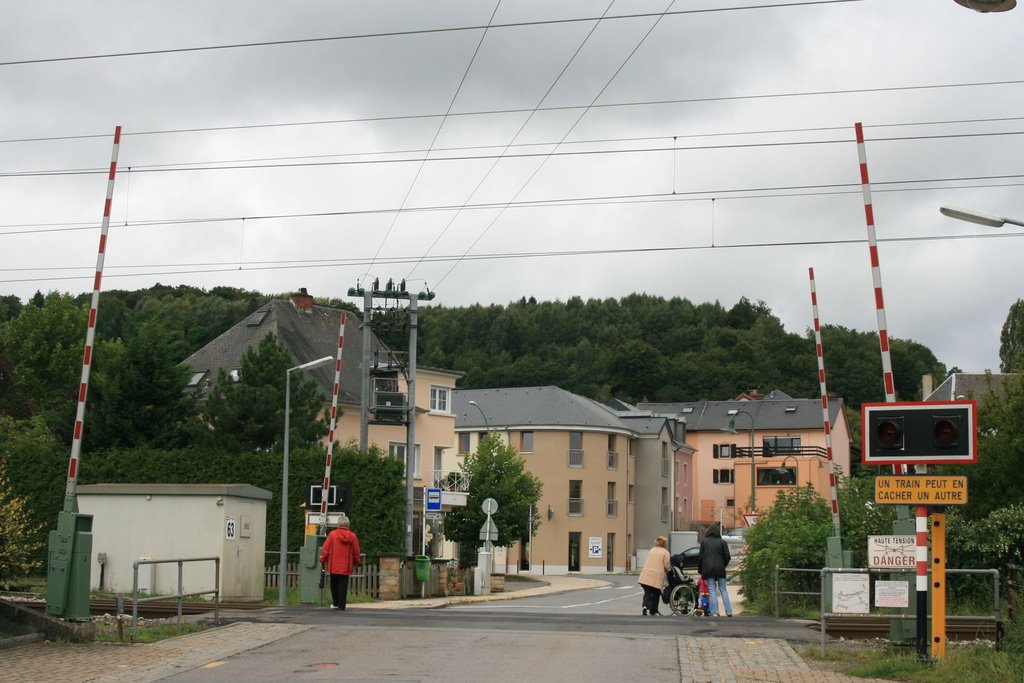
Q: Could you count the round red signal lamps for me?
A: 2